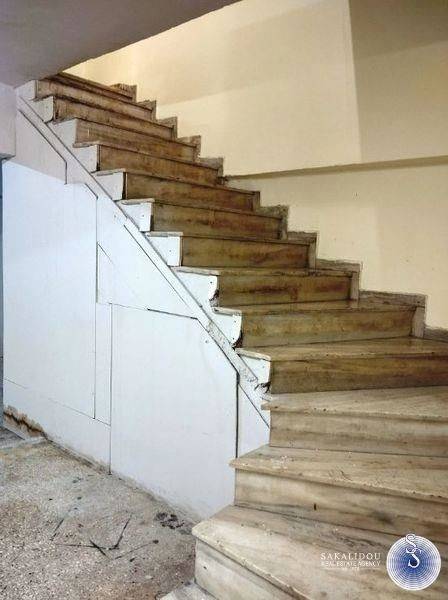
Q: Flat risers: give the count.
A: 14